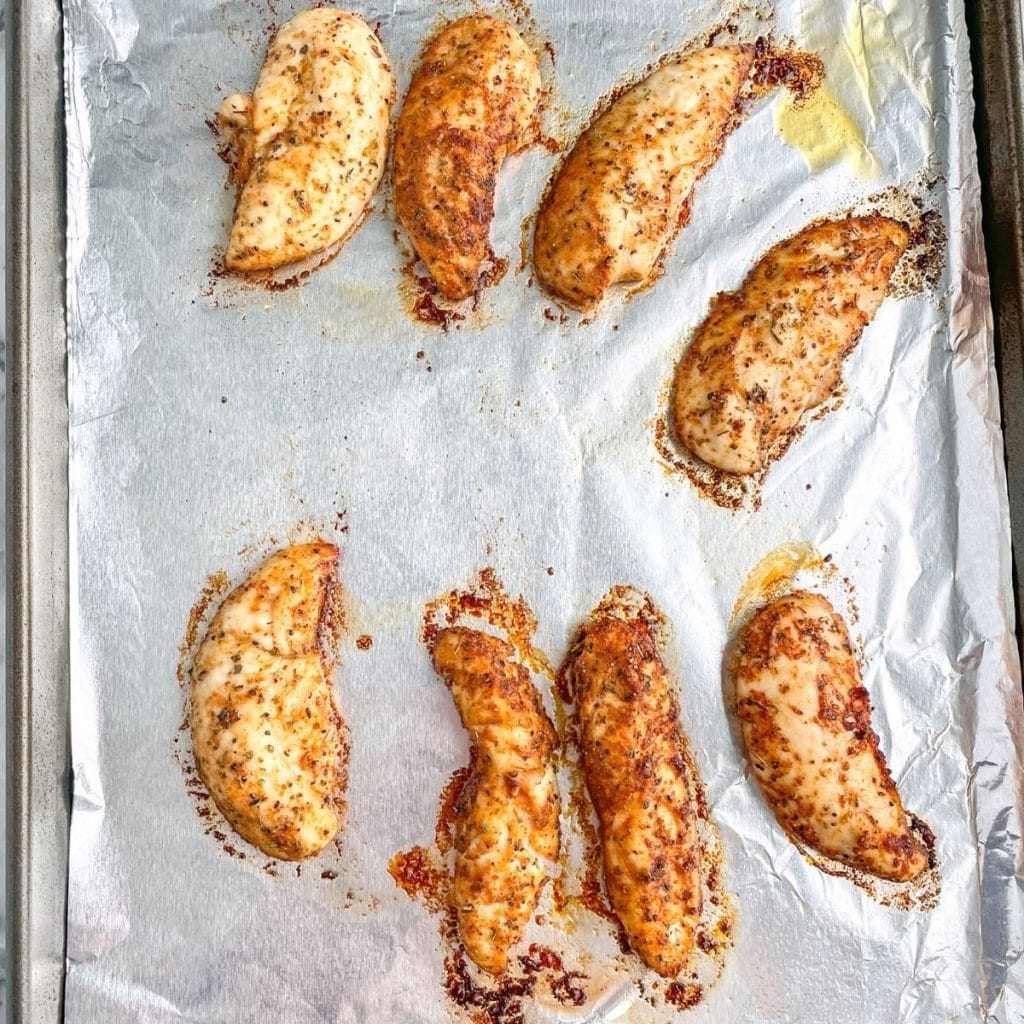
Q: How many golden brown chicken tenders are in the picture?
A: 8